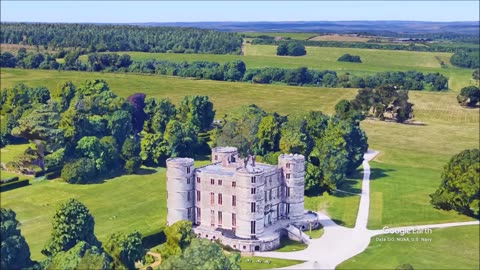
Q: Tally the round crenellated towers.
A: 4